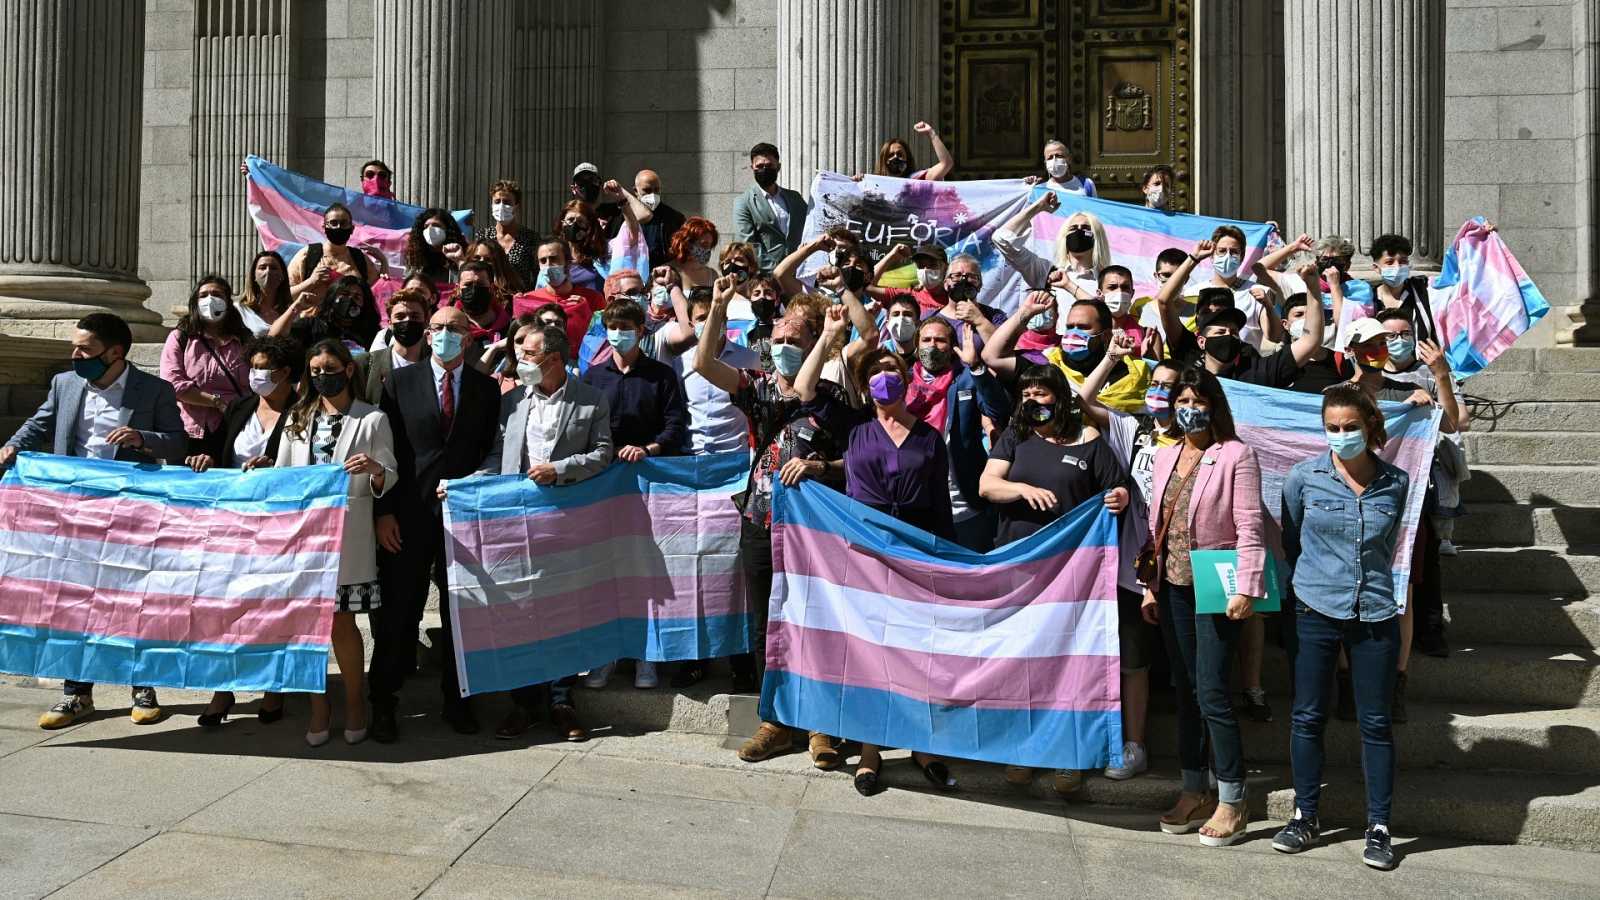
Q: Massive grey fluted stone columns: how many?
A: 4